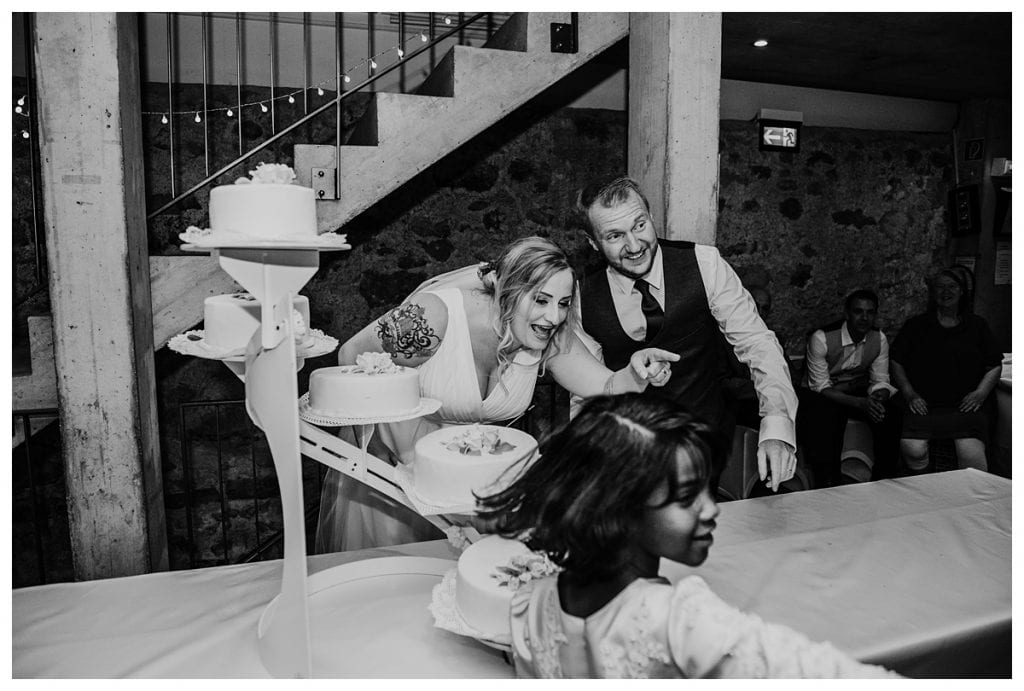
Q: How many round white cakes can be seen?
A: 5